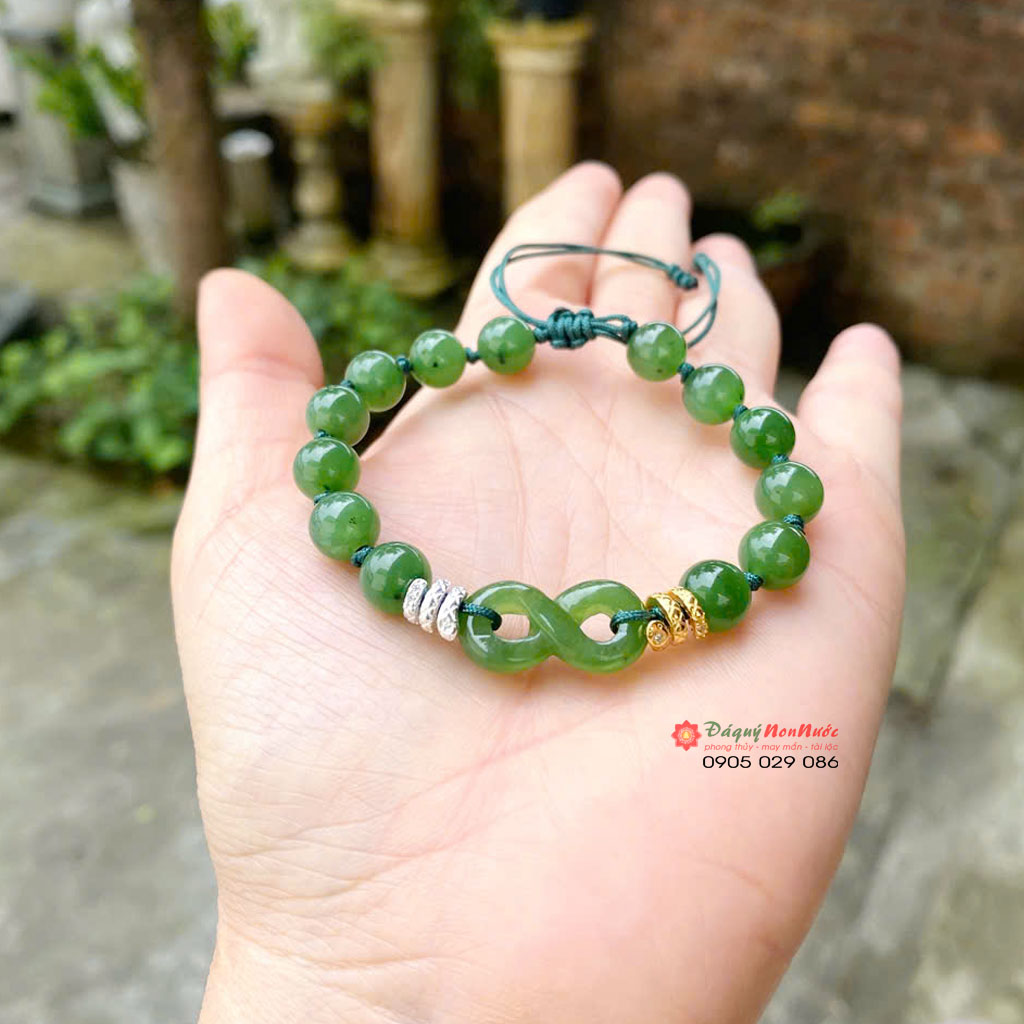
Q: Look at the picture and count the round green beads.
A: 13